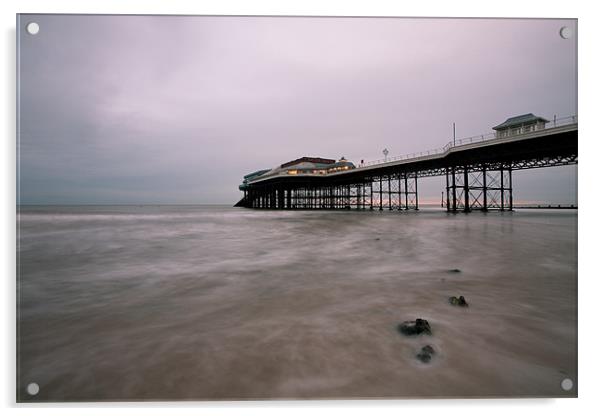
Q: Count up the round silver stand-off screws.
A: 4